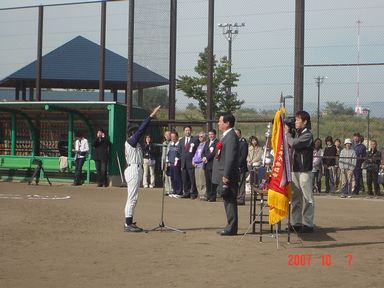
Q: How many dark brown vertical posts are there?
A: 6